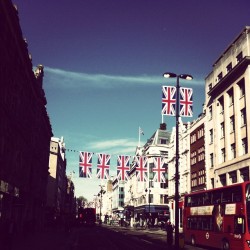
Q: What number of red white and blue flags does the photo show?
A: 7